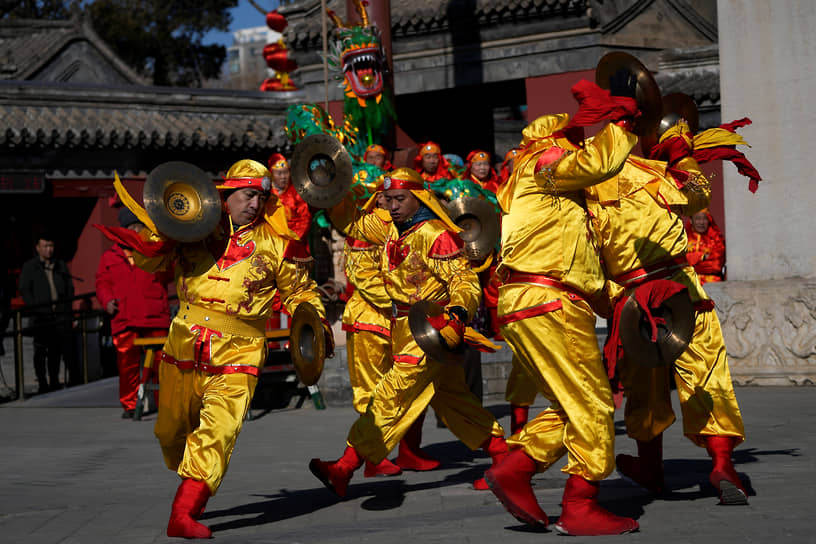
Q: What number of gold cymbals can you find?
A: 8